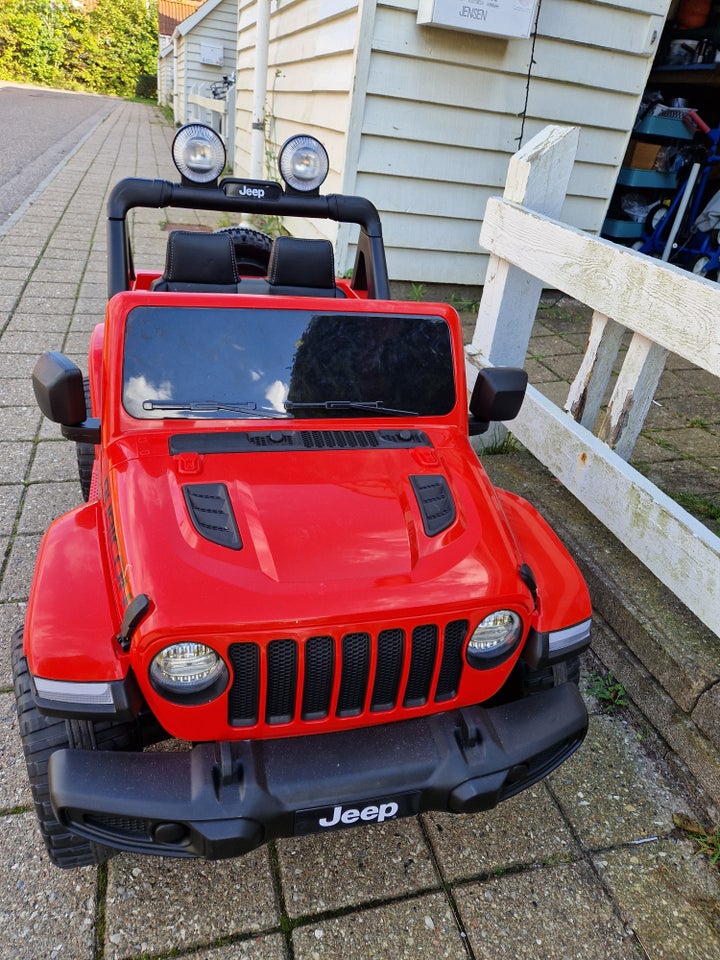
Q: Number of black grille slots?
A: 7